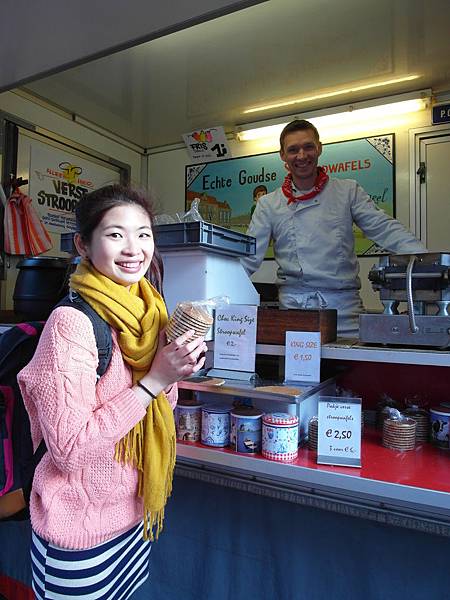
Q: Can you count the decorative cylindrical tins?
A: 5